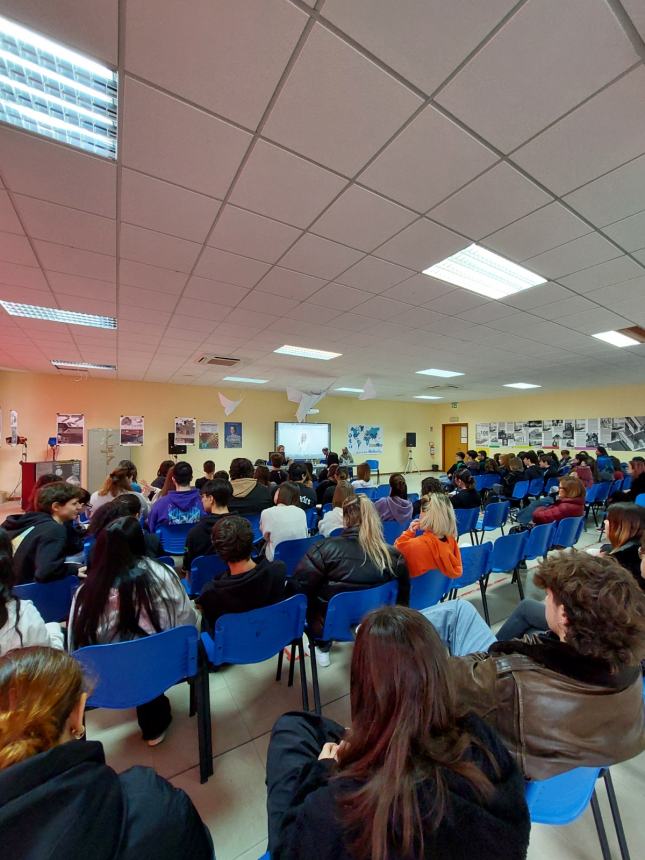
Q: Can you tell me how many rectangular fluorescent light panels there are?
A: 11